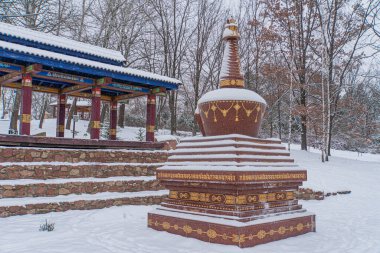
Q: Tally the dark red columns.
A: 5